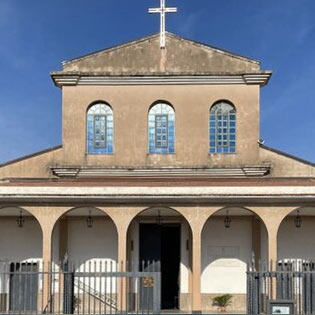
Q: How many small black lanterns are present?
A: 5